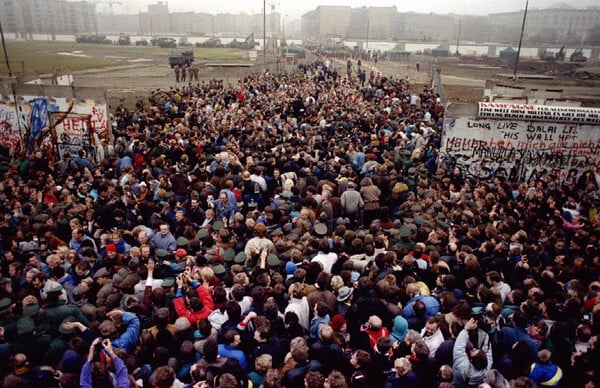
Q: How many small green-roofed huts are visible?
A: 4